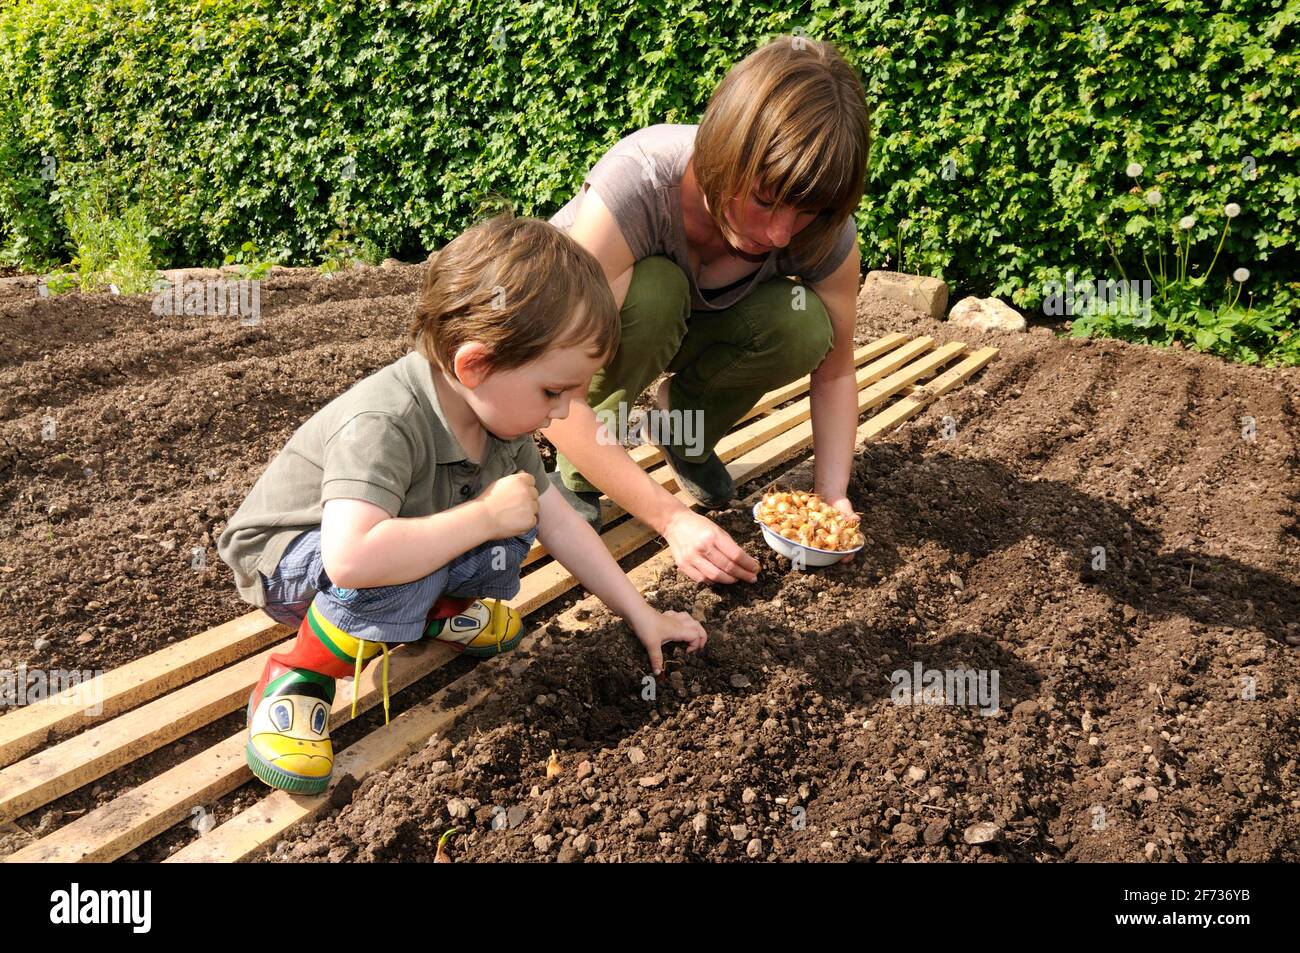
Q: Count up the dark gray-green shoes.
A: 2